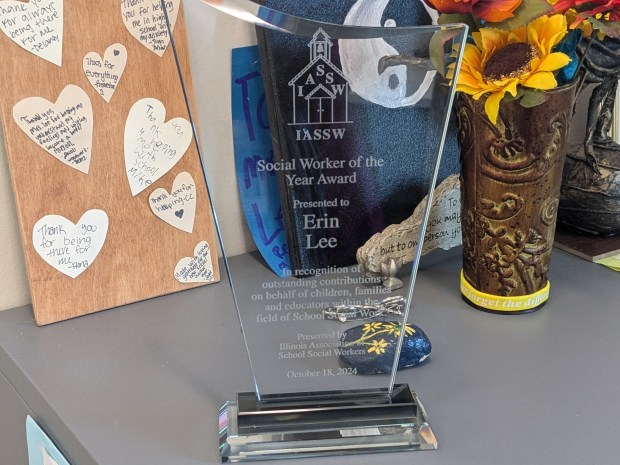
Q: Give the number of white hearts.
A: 8